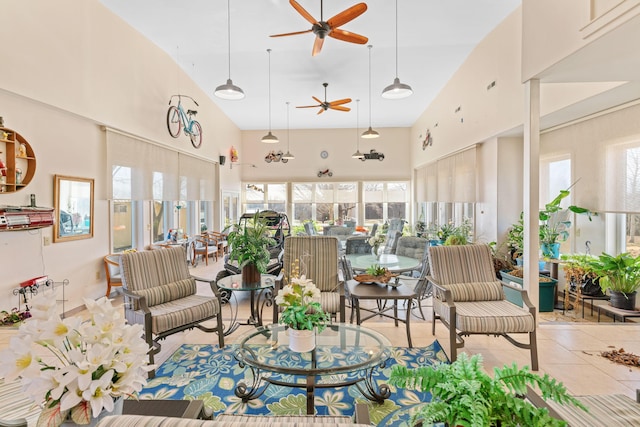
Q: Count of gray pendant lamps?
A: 6